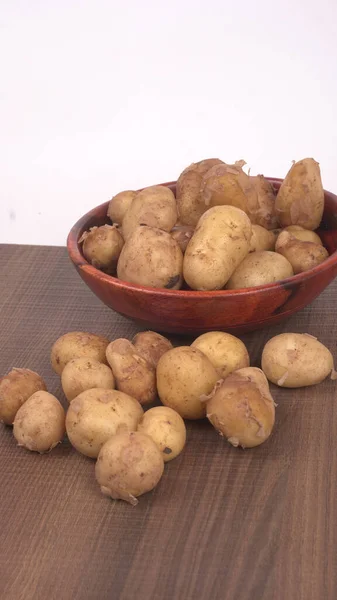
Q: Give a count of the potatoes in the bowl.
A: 14